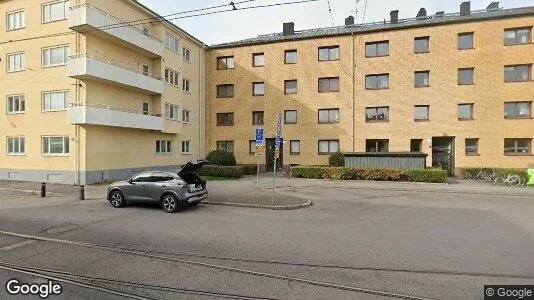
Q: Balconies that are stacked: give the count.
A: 3